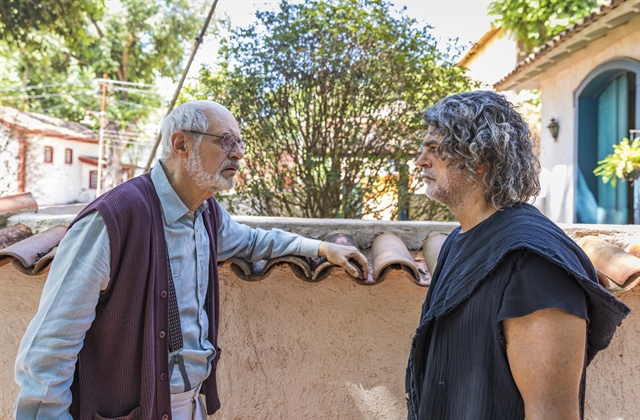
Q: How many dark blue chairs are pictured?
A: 0